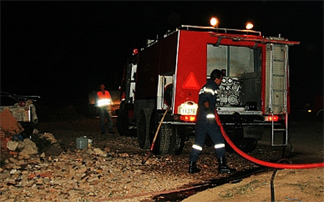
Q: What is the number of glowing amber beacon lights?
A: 2